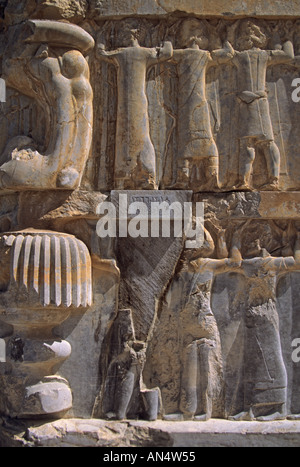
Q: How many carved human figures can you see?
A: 6